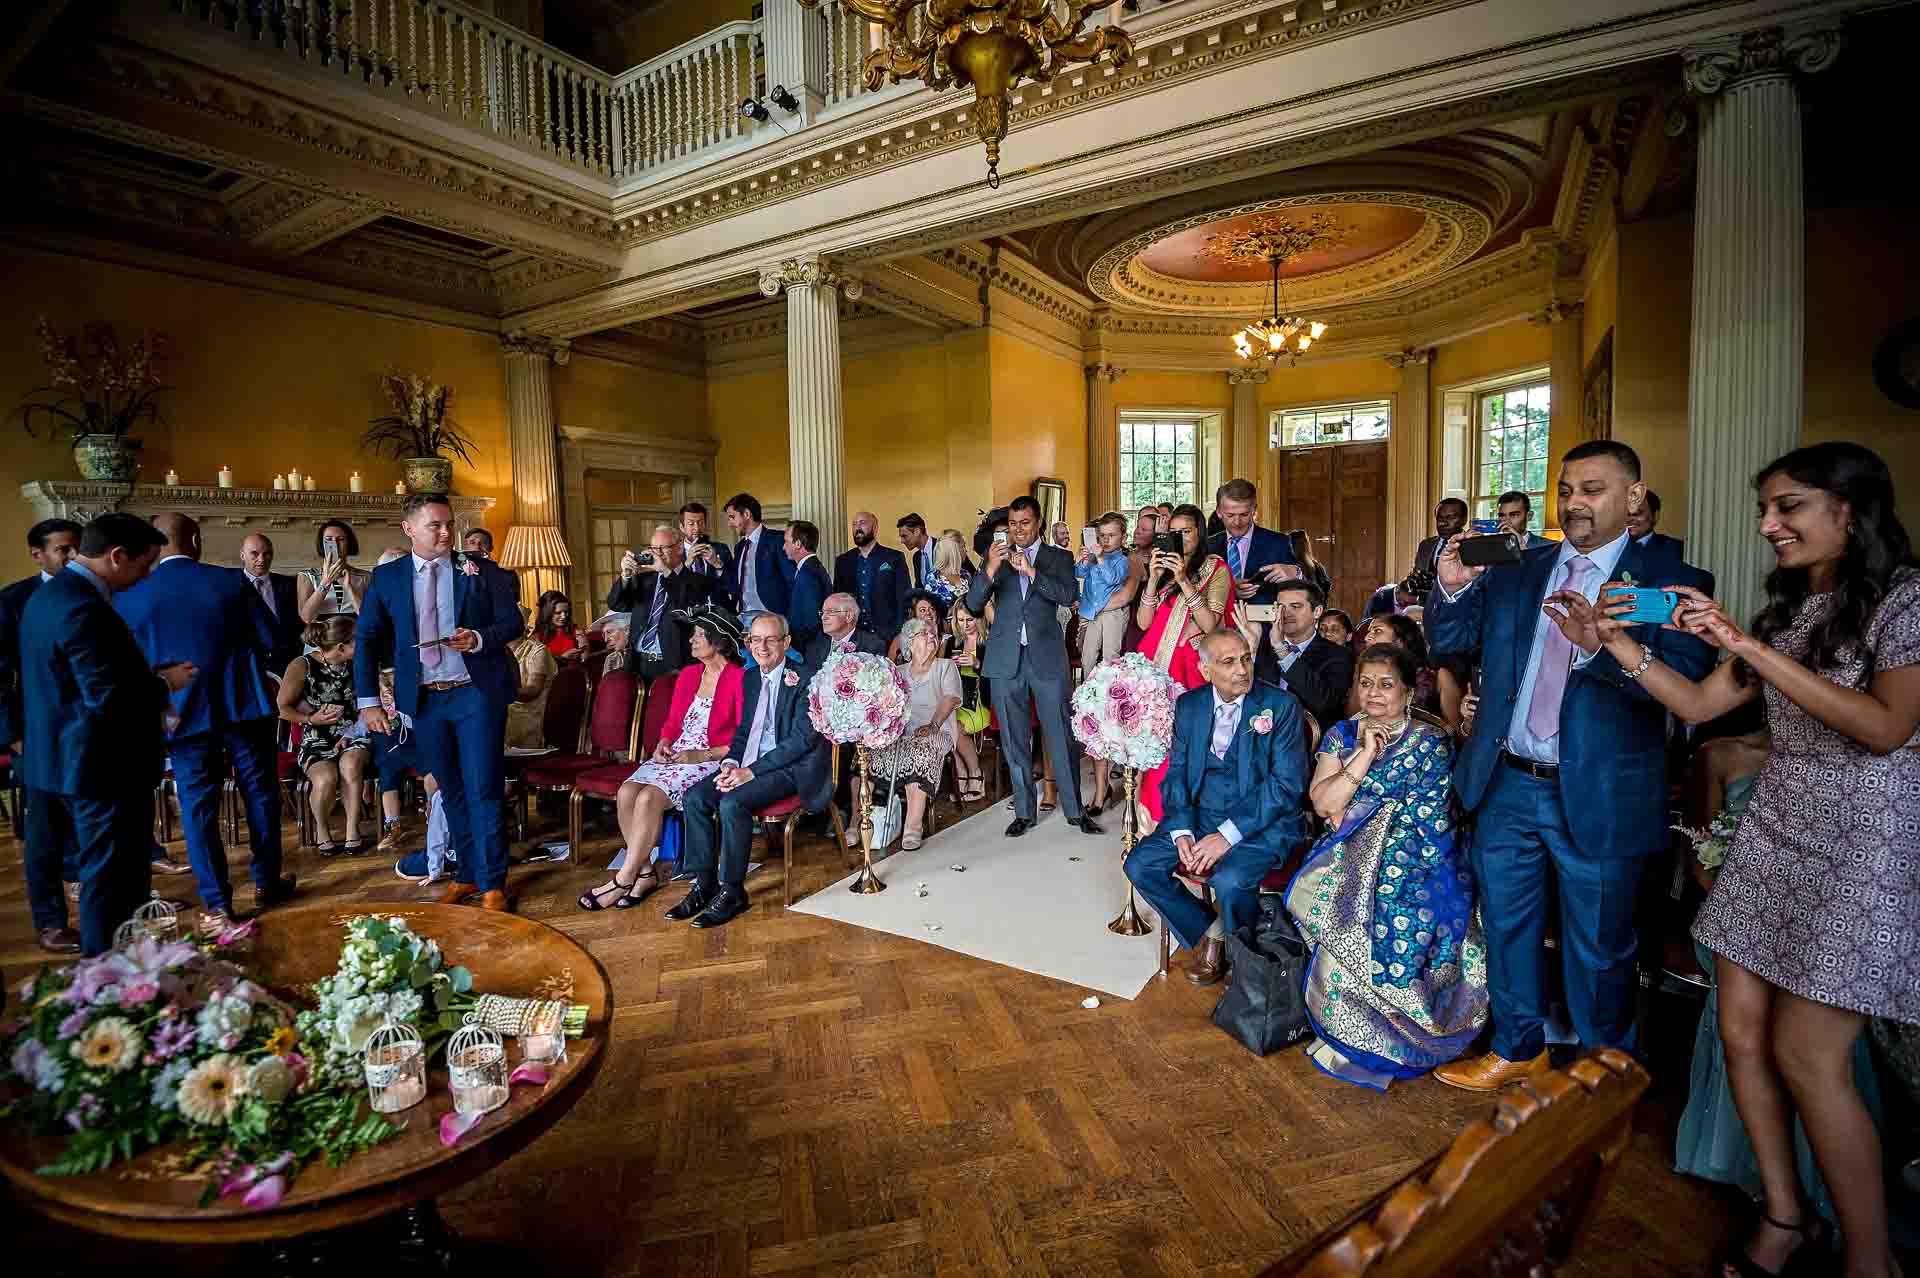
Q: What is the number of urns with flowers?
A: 2